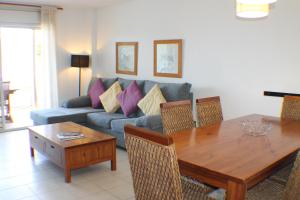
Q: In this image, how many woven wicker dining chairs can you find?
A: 5